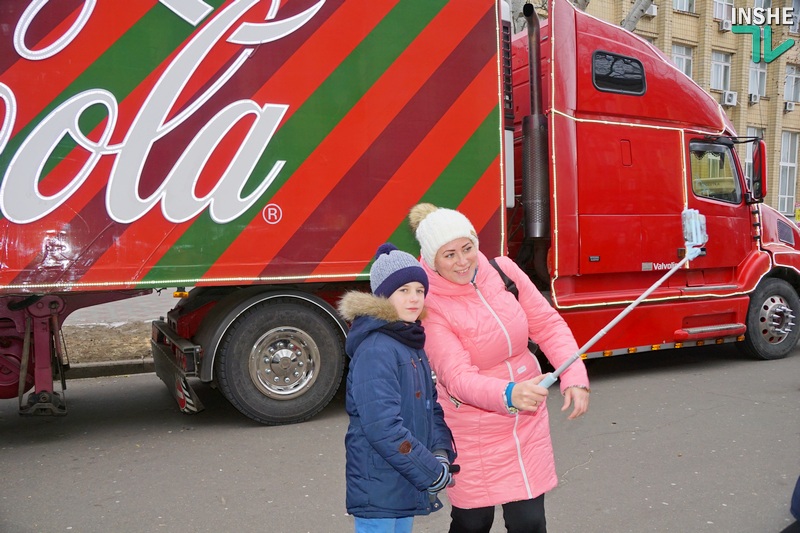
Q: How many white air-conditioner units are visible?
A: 5